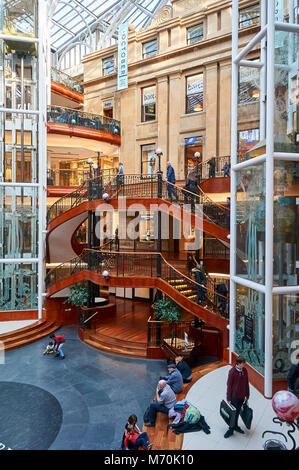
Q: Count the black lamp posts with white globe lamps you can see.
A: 5